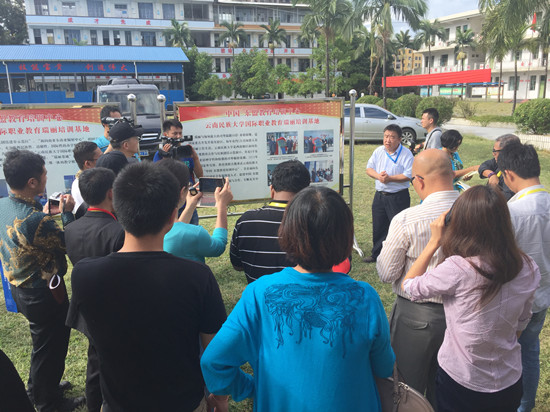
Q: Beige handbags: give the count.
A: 1